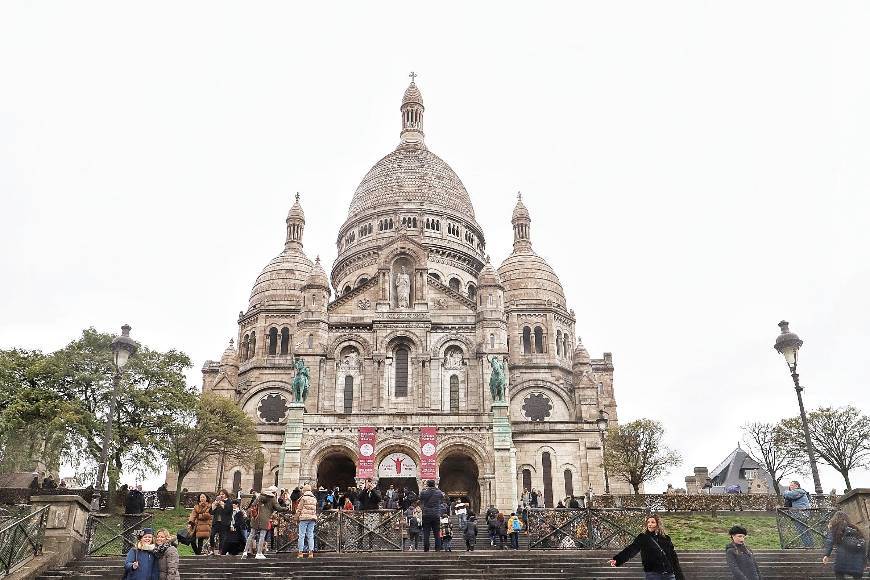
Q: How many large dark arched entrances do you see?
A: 3